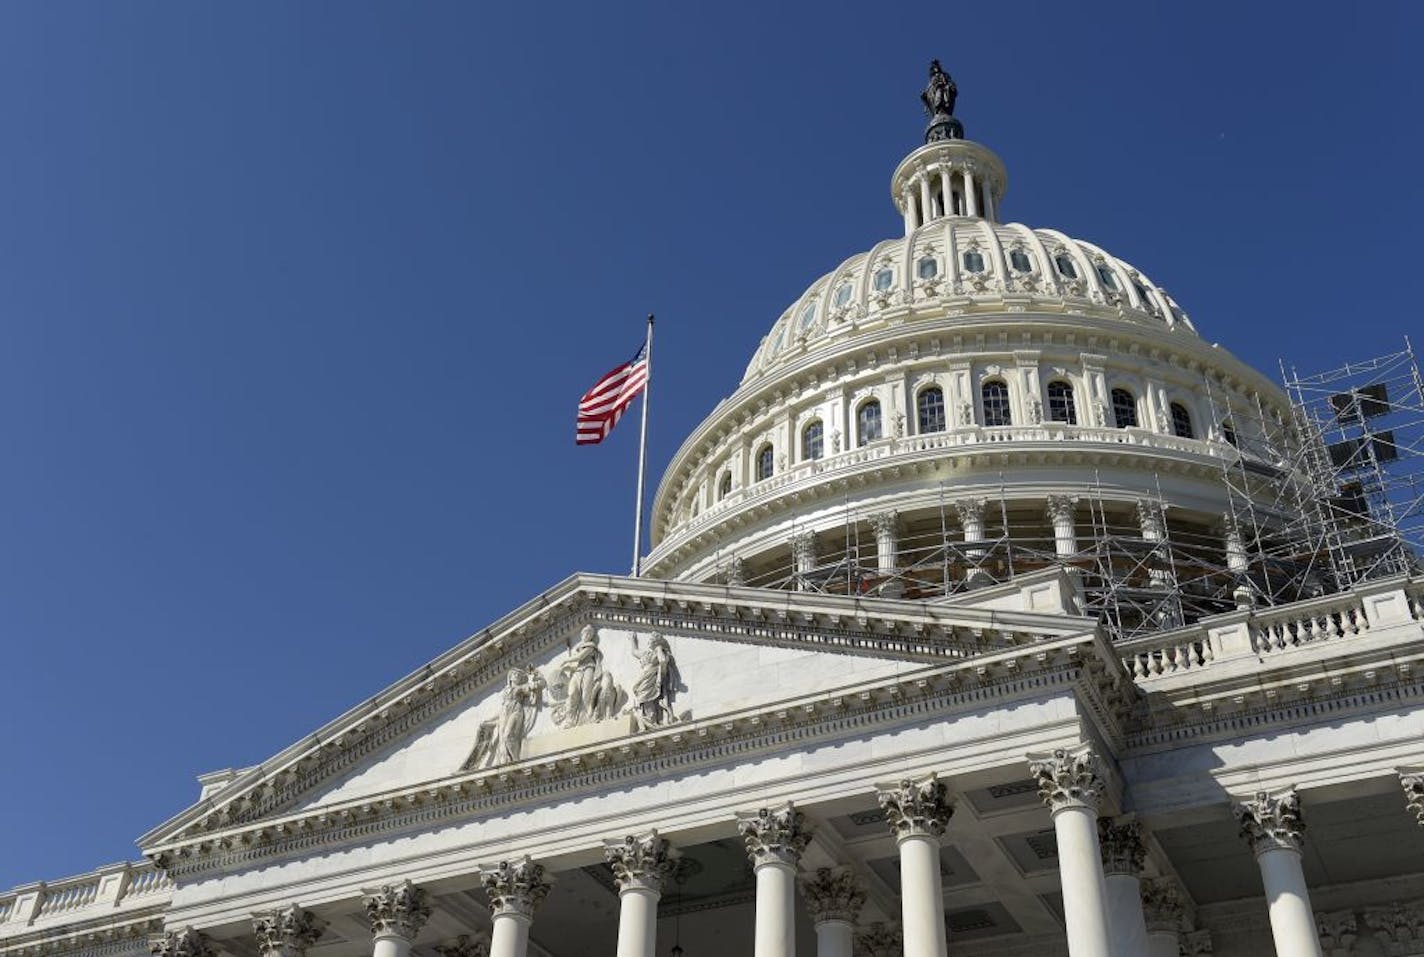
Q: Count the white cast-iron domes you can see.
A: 1